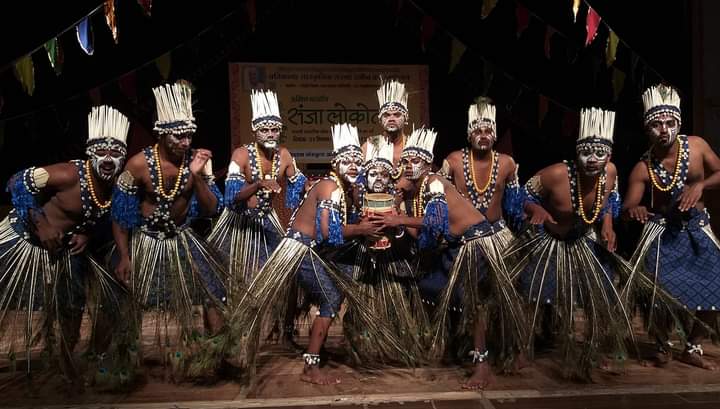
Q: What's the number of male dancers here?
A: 10